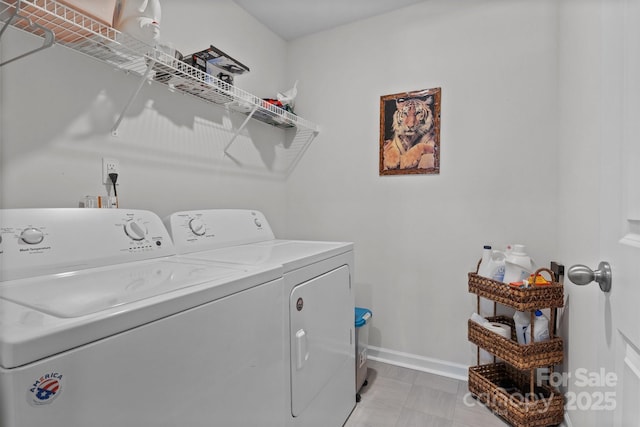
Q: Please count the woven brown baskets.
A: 3